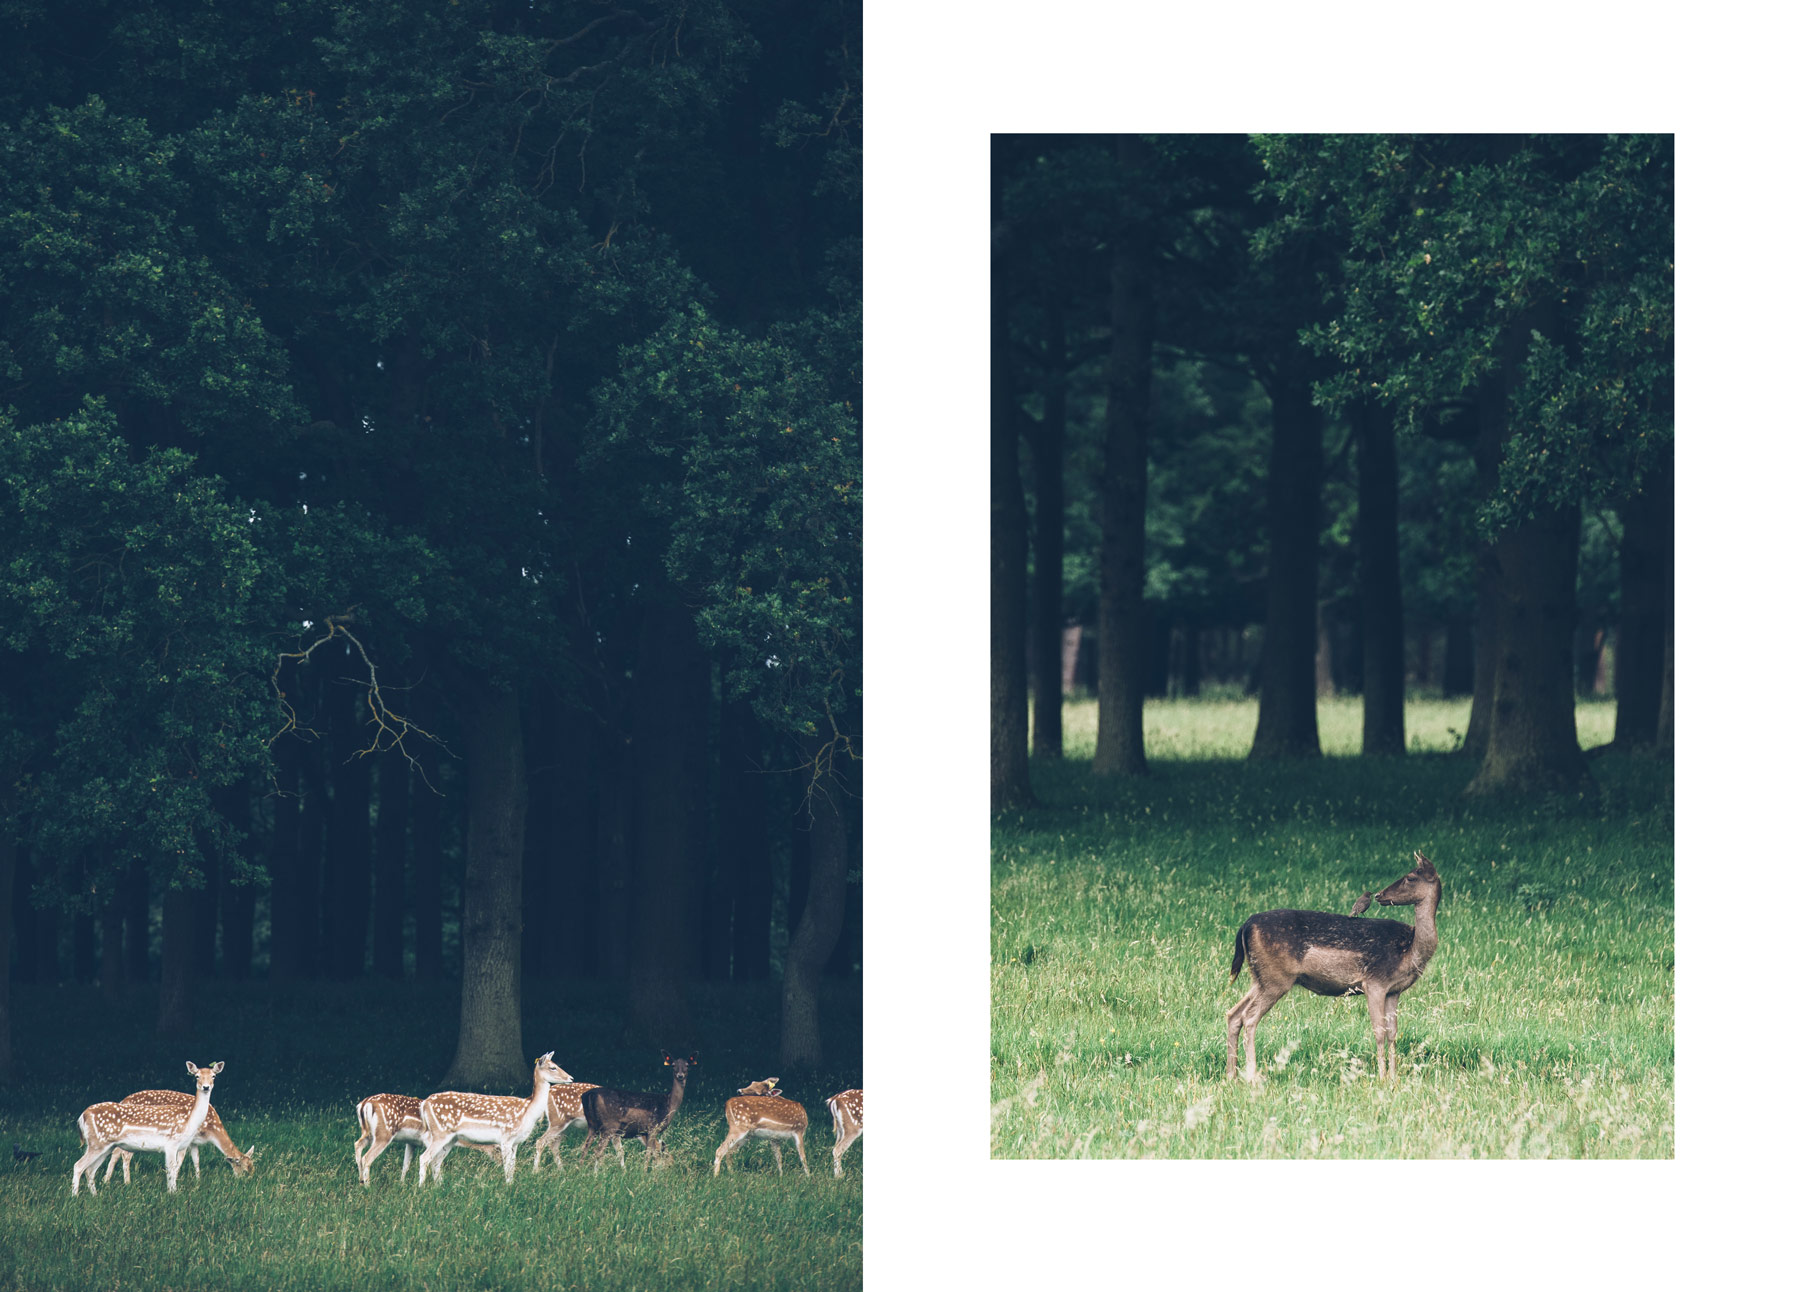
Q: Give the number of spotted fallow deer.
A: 7